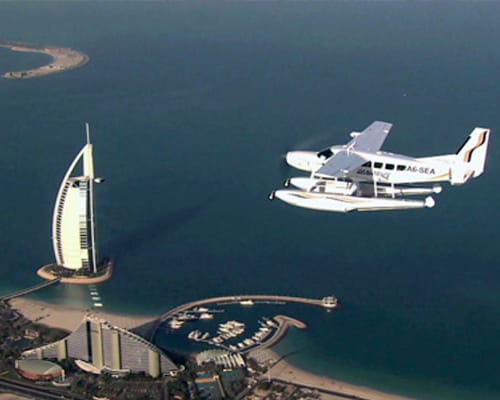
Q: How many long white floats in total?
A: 2